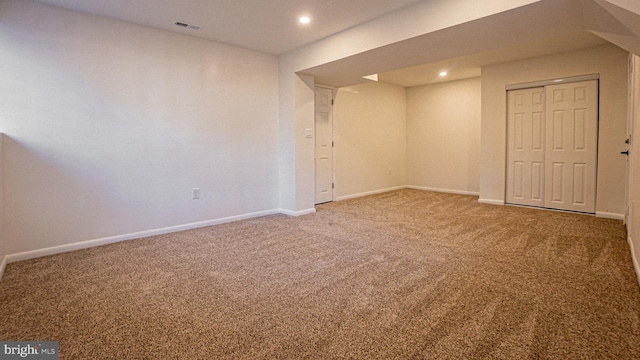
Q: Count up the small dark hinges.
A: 3